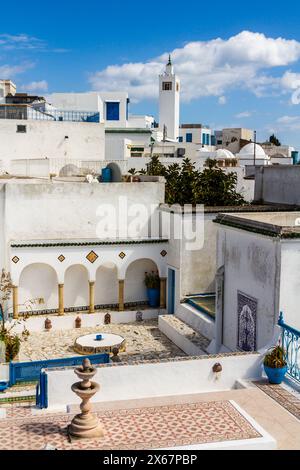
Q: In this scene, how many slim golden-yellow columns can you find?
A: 5